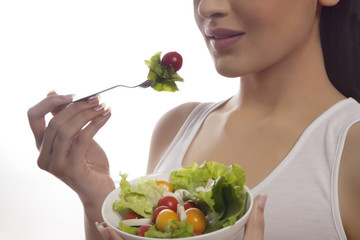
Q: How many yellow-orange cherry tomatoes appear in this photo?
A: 3